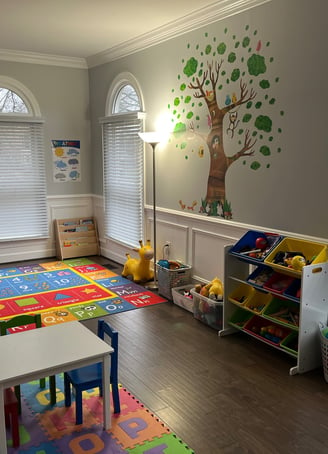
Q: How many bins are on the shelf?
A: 11